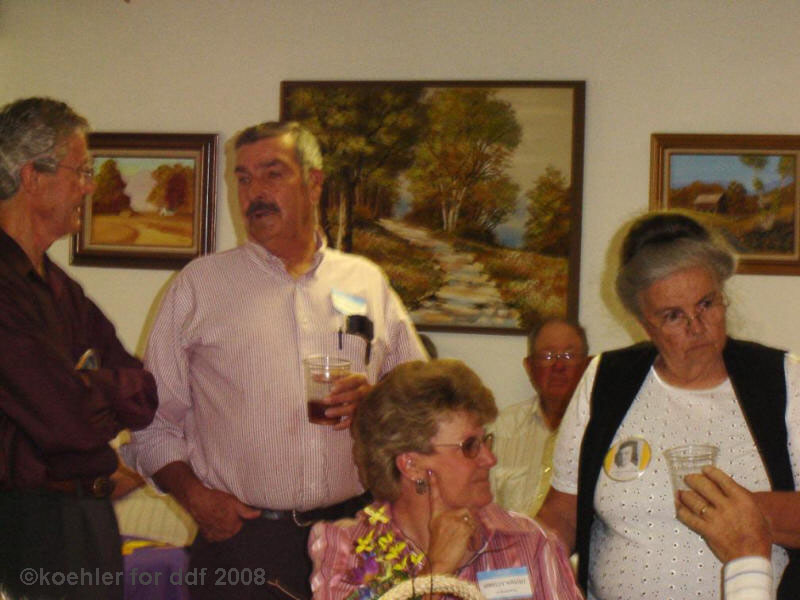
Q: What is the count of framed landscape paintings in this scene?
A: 3